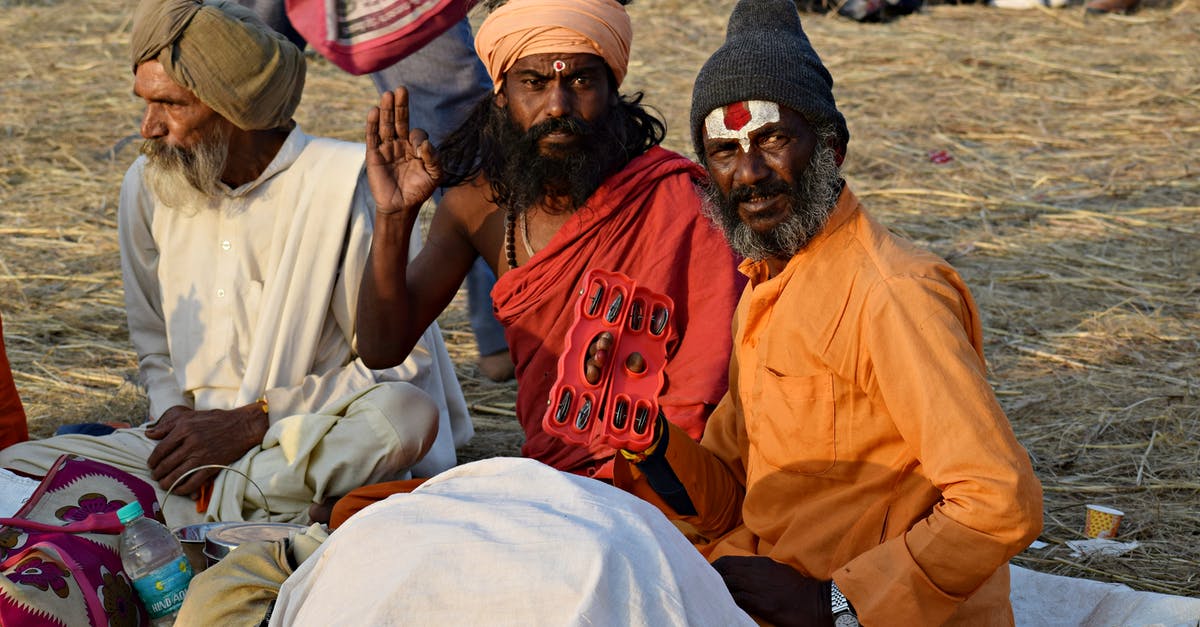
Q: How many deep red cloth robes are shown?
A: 1